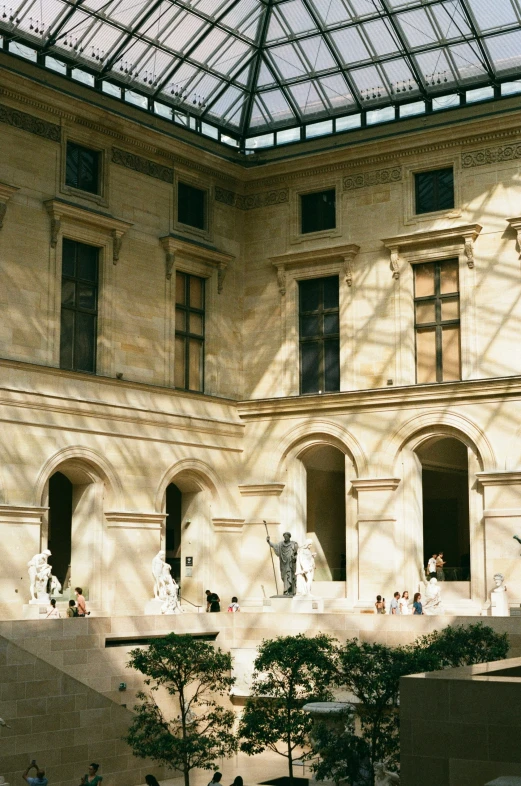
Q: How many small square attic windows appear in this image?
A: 4